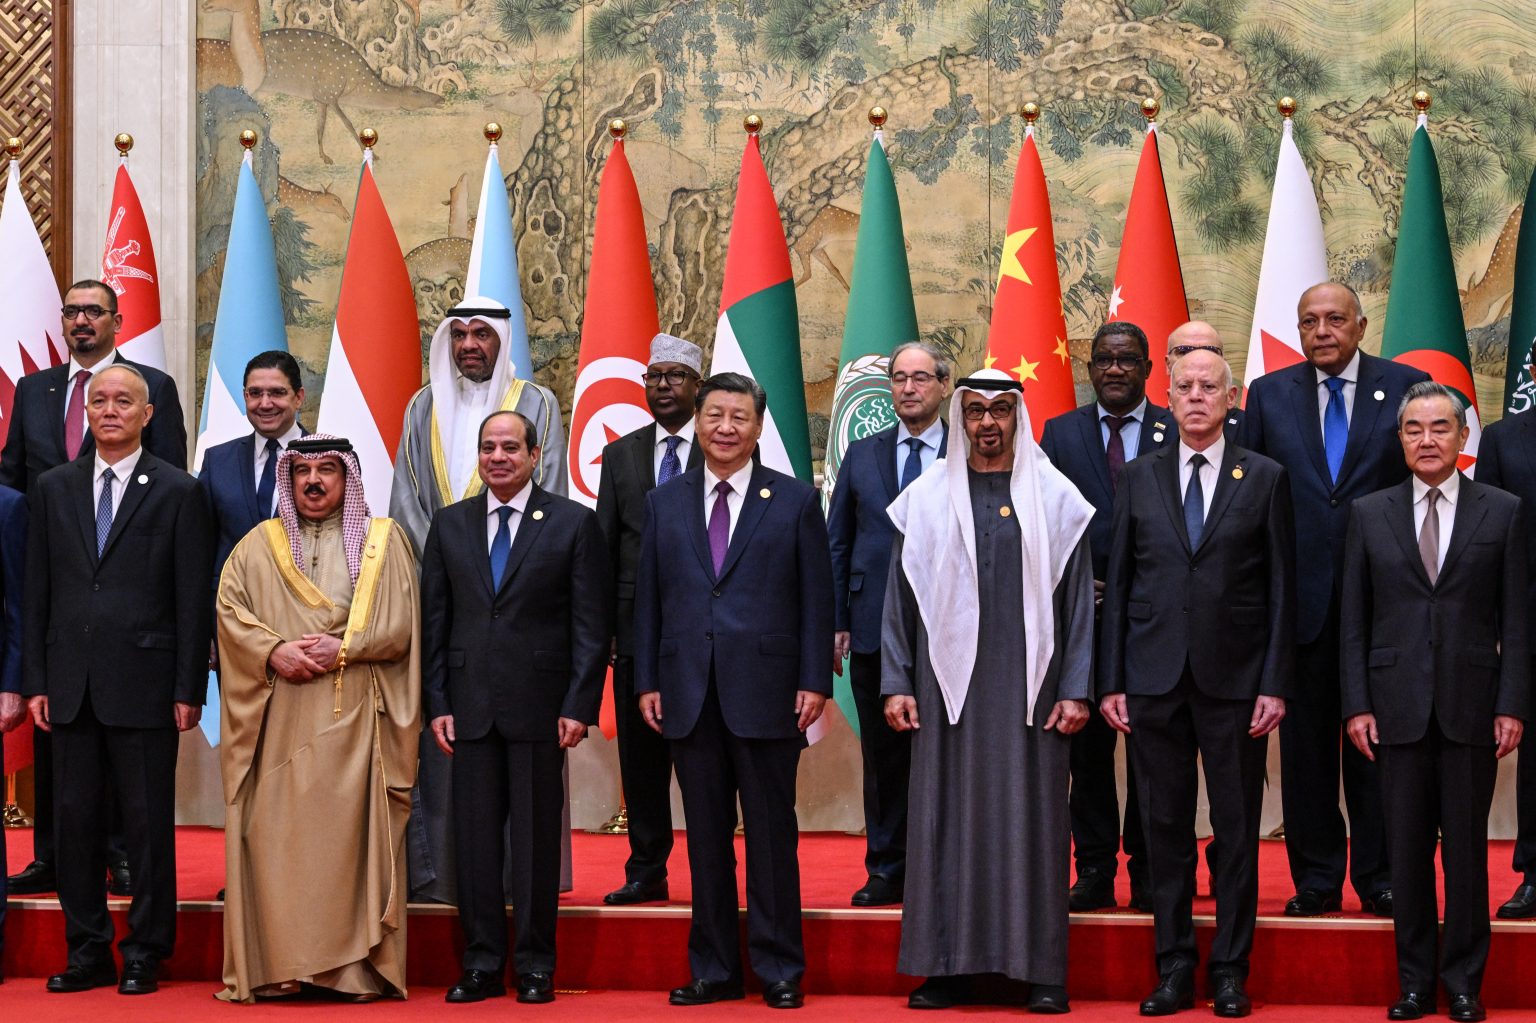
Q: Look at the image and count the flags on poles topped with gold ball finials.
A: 12